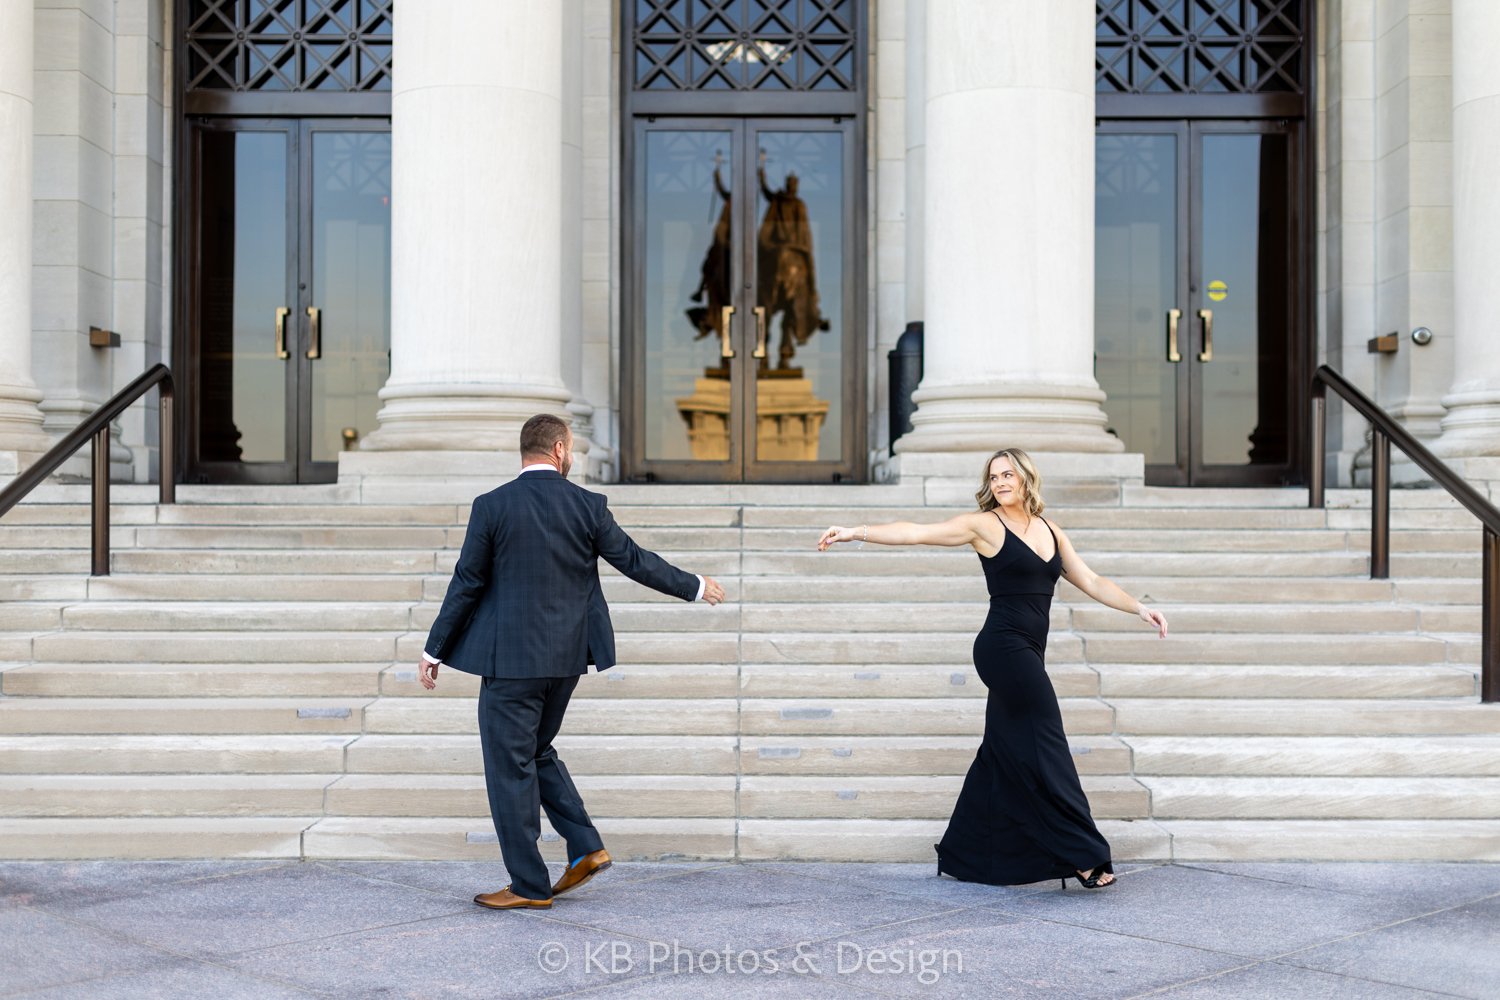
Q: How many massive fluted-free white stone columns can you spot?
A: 4